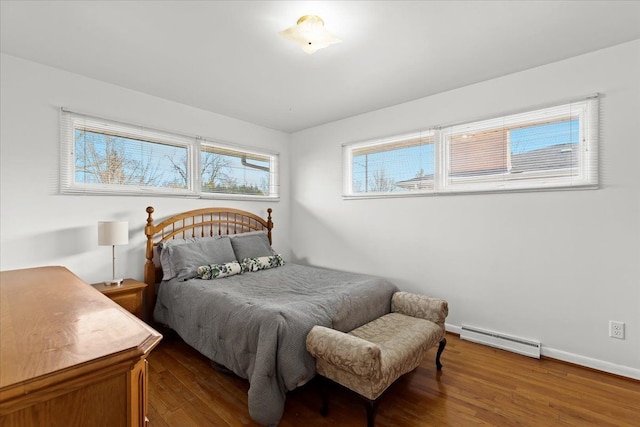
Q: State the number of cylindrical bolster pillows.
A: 2